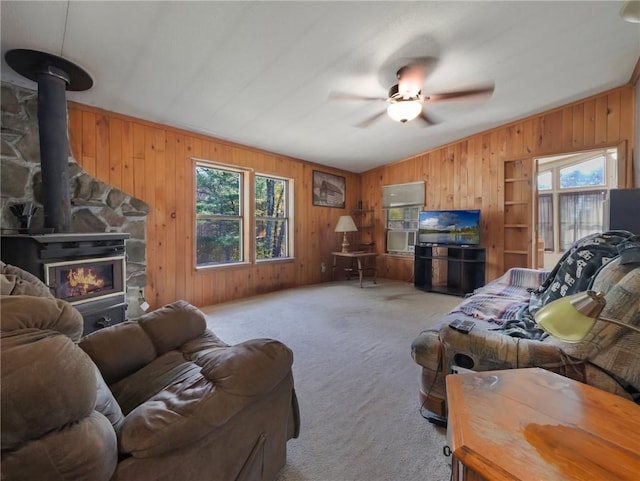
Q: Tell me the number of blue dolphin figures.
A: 0